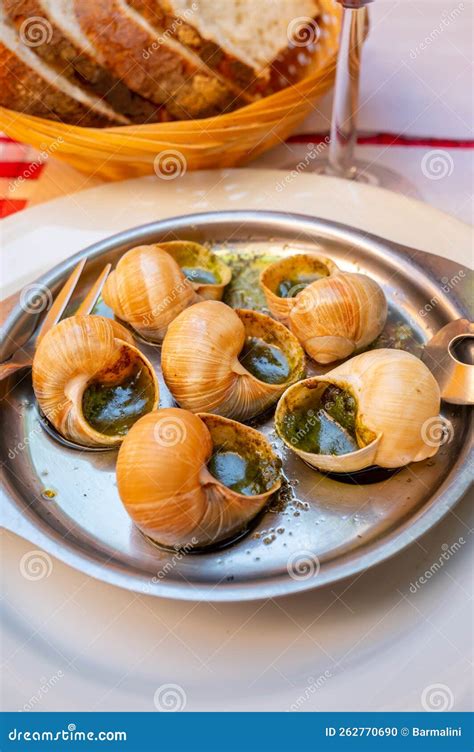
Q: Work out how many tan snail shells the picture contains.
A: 6